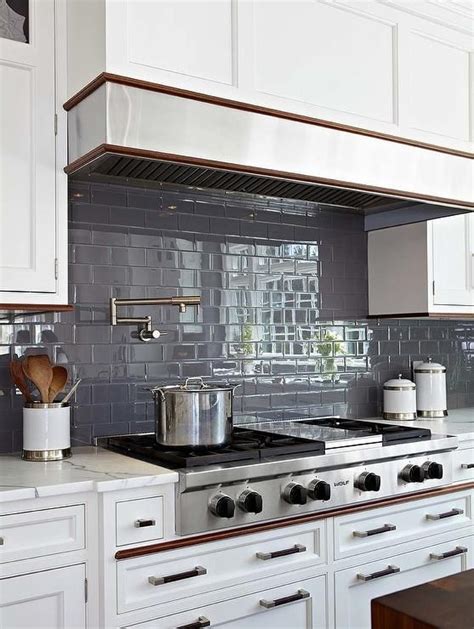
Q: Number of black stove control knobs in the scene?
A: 7